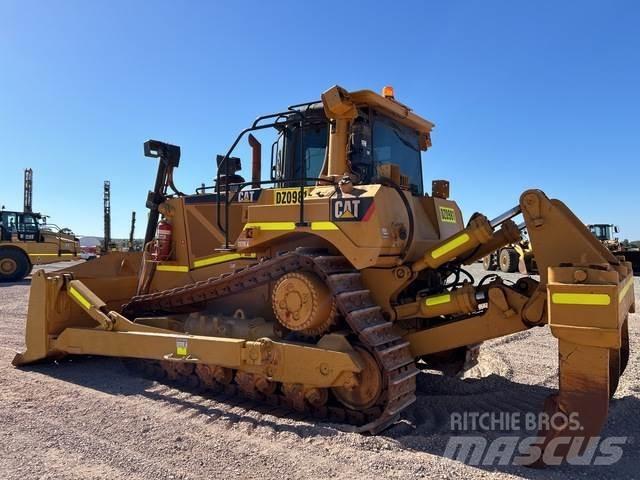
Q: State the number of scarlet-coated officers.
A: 0